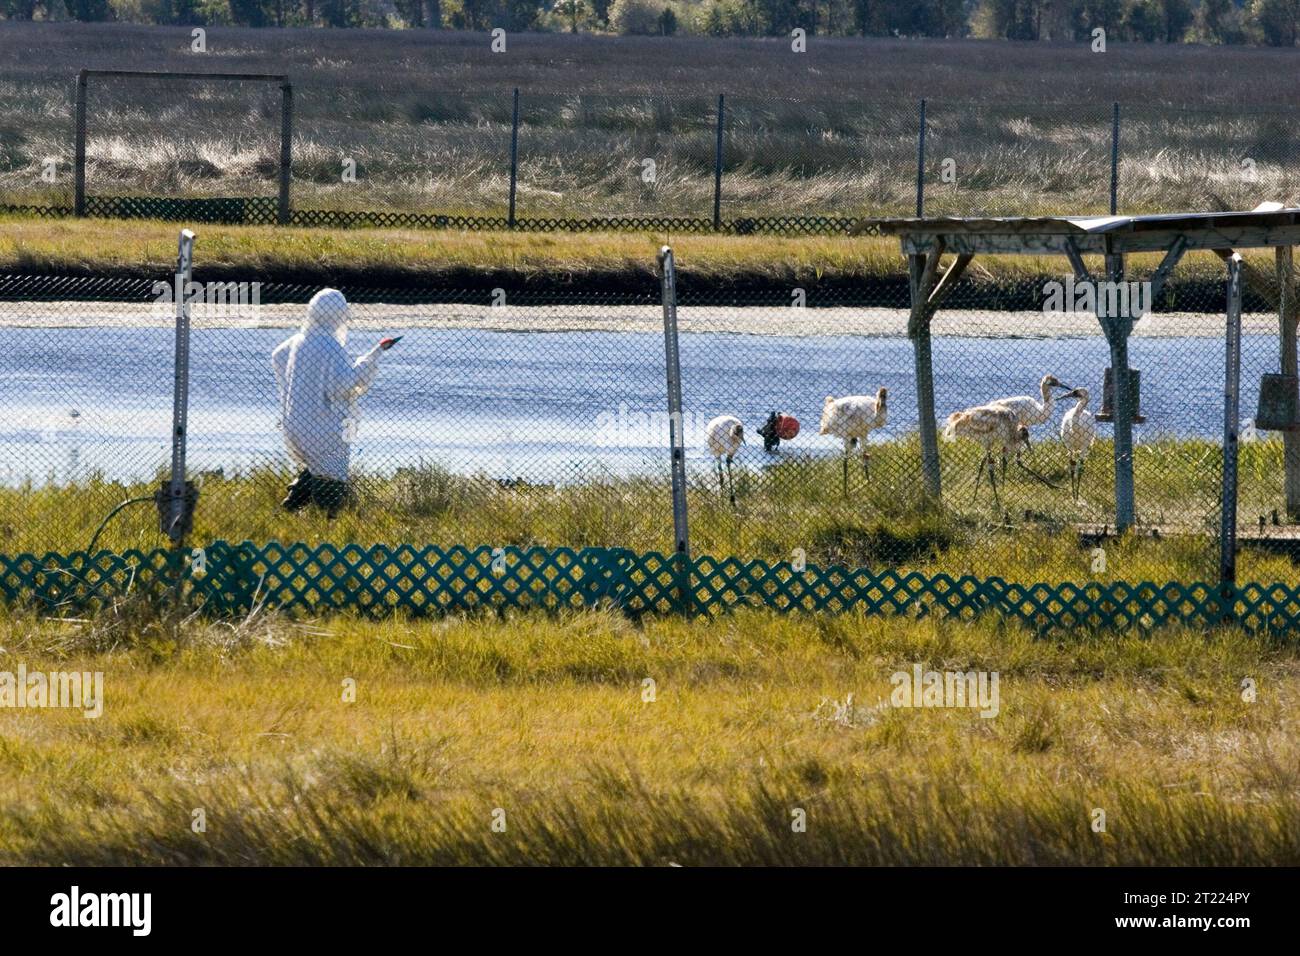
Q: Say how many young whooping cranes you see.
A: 5